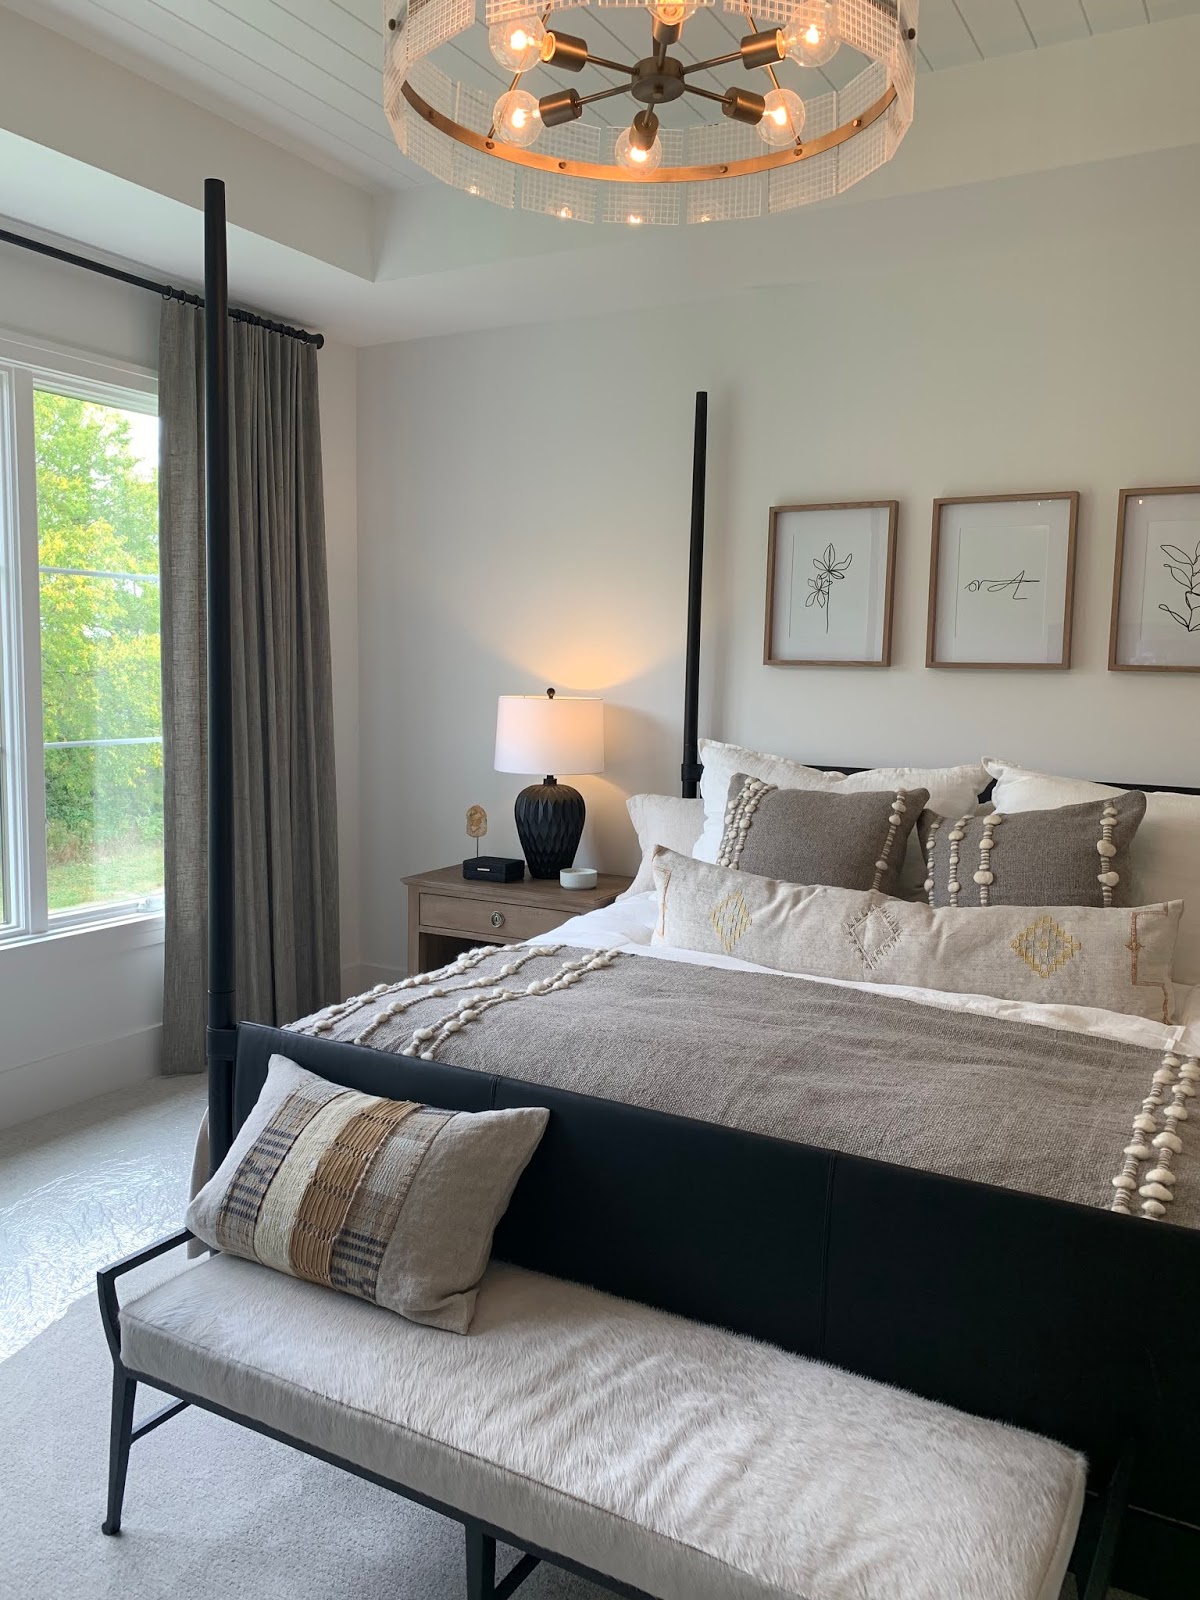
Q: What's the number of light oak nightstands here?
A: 1